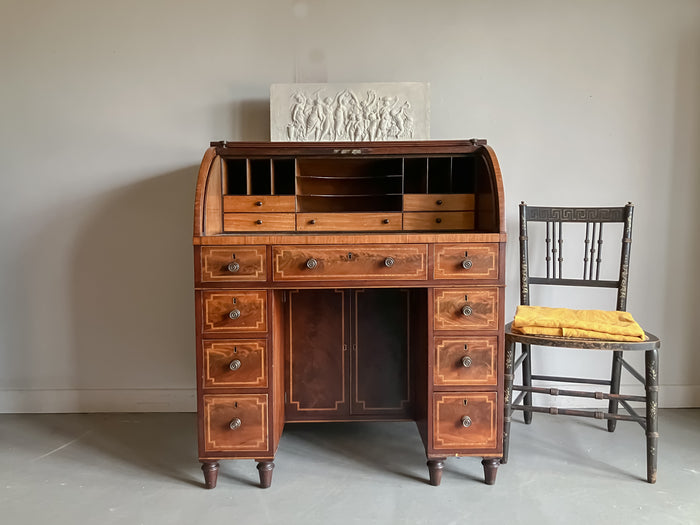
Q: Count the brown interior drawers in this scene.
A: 5